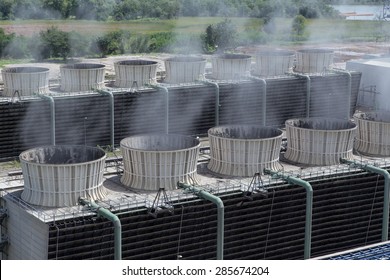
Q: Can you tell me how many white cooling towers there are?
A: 12